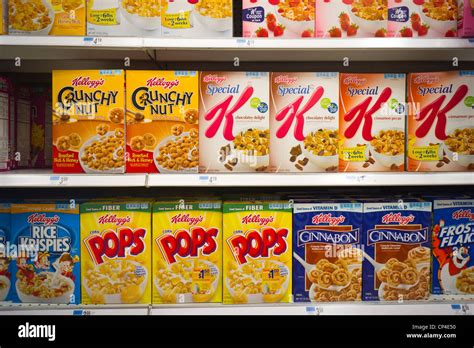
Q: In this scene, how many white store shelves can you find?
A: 3